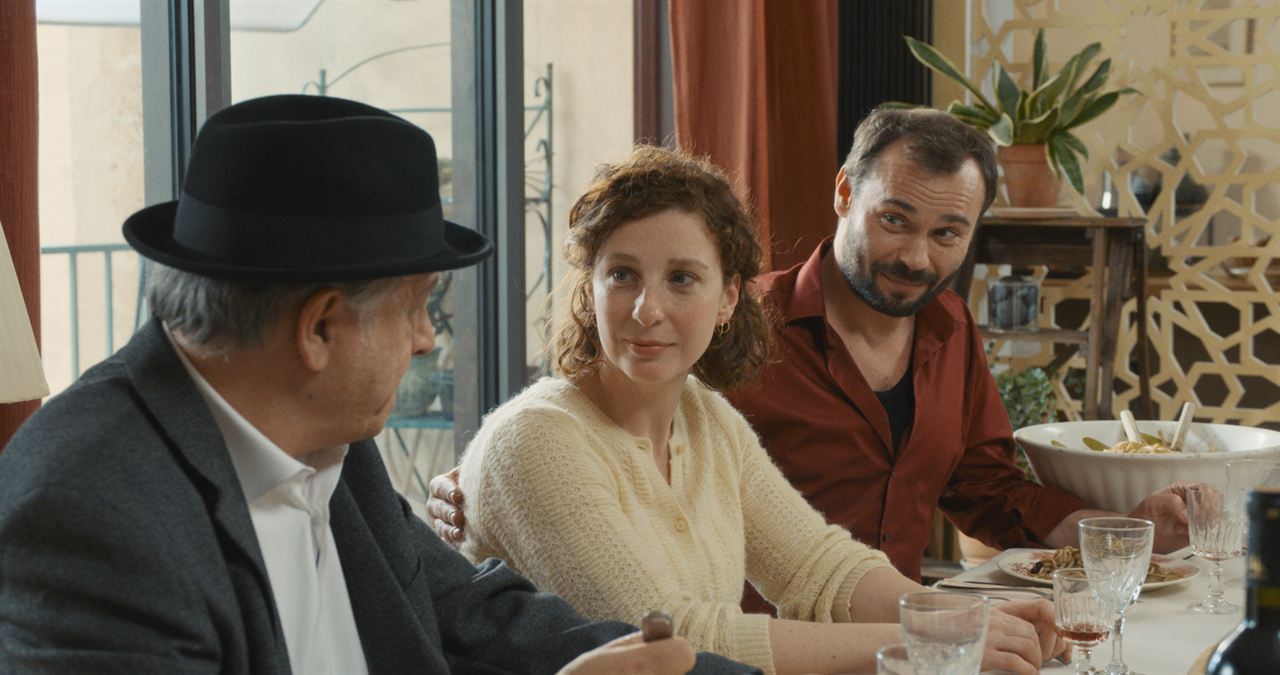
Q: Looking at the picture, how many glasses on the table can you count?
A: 6